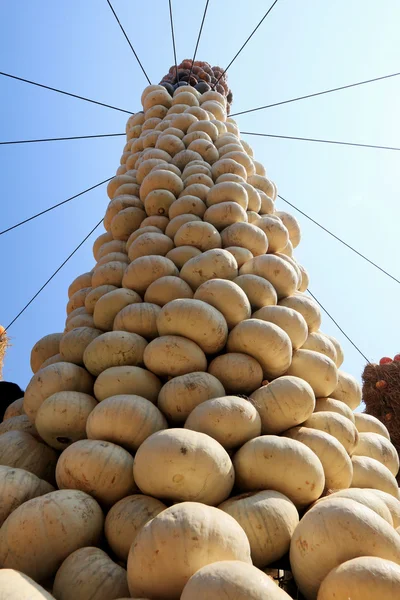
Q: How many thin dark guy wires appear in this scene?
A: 12